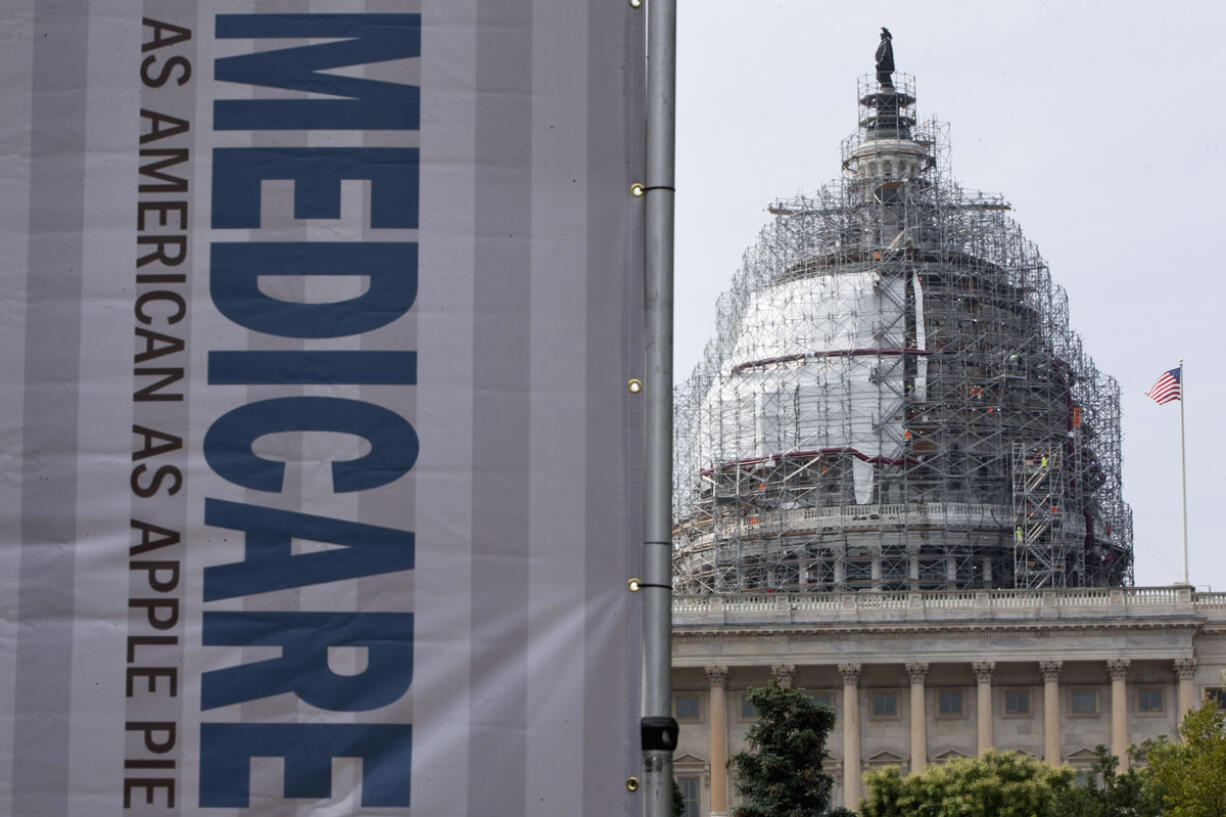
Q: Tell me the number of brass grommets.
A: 5